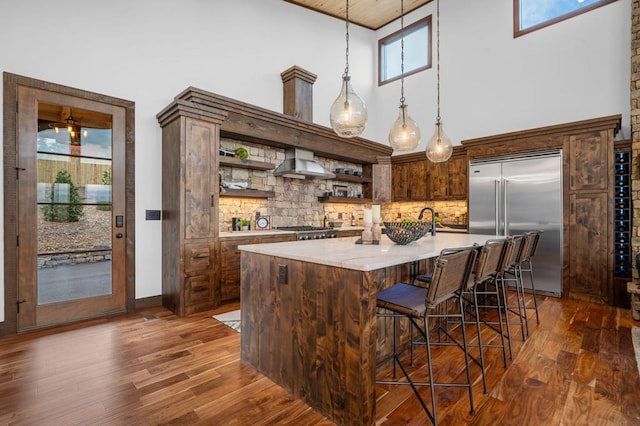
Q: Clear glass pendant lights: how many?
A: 3